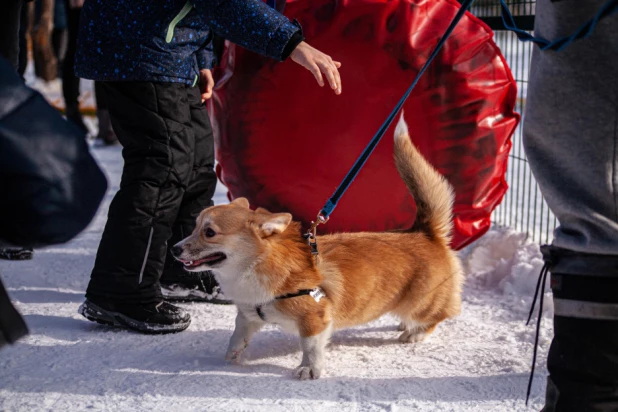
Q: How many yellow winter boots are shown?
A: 0